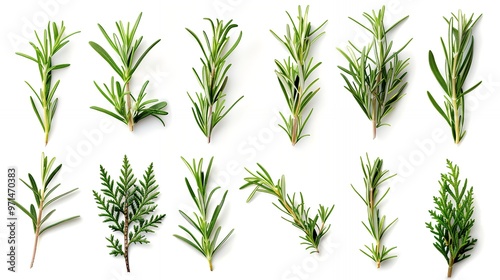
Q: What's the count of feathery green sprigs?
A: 2